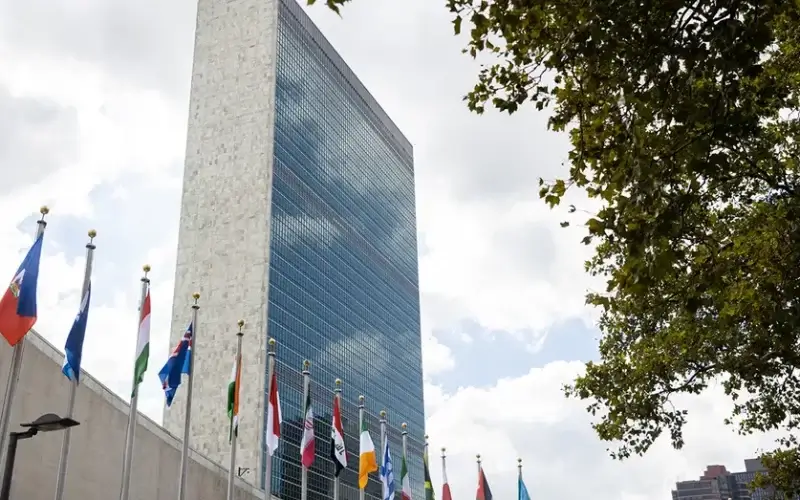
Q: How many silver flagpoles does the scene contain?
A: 15